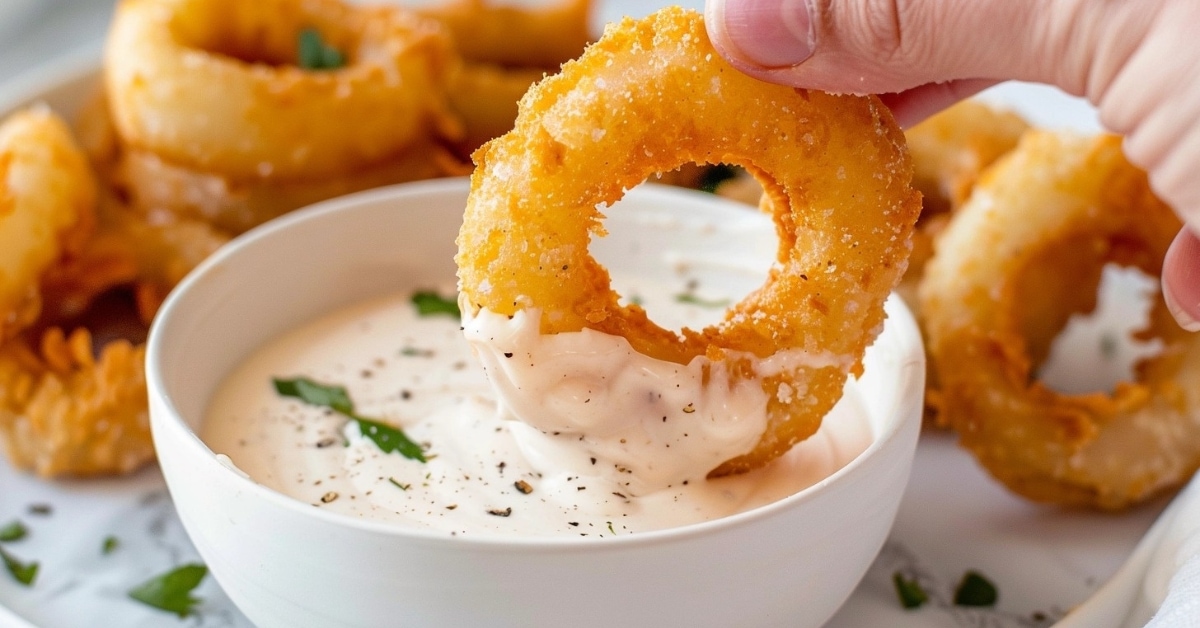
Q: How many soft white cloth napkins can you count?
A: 1